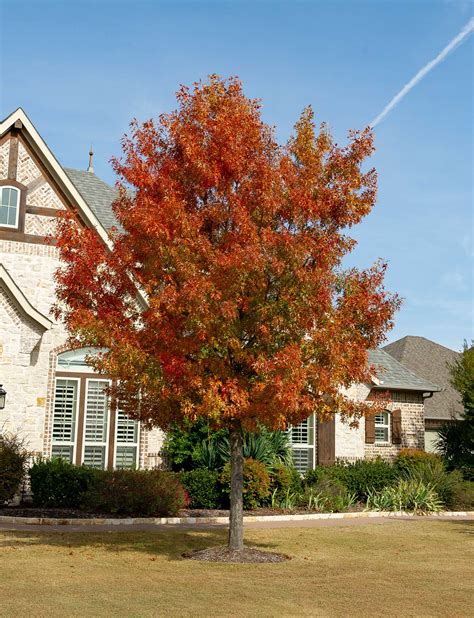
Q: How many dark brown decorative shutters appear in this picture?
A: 3